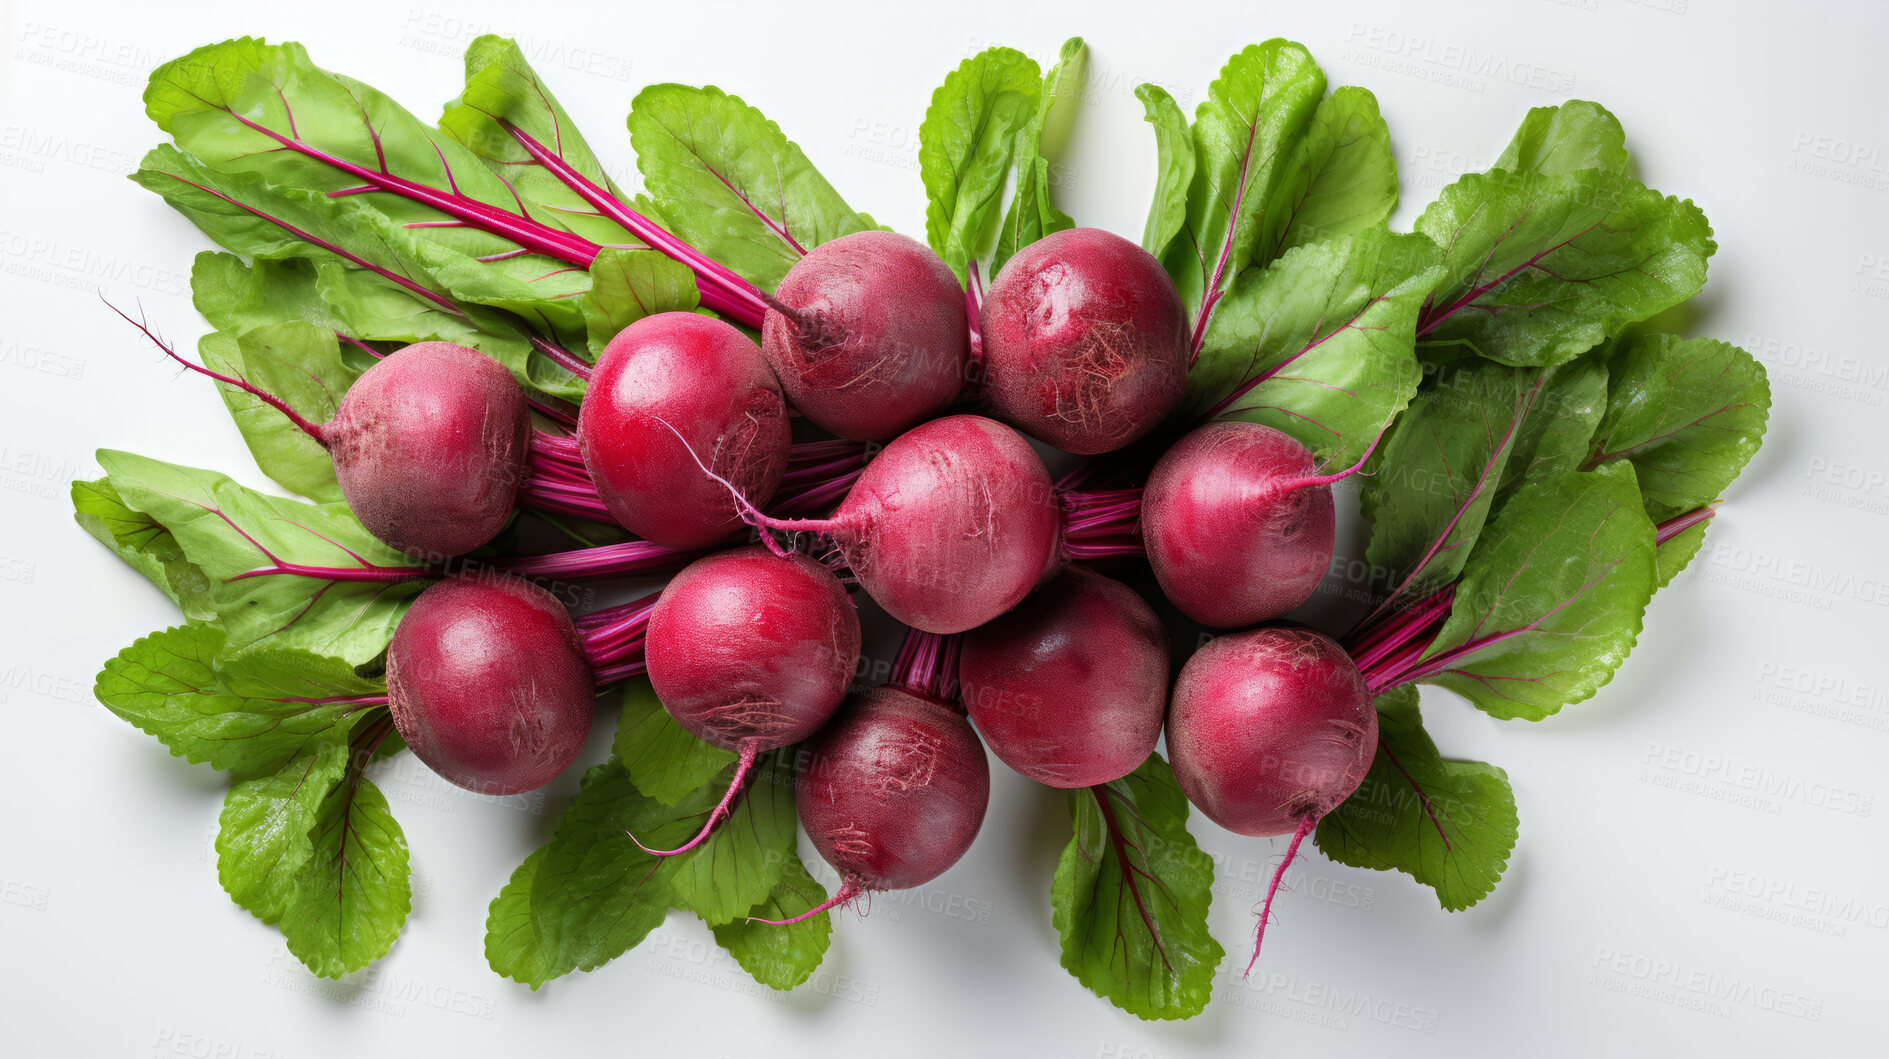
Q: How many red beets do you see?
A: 11